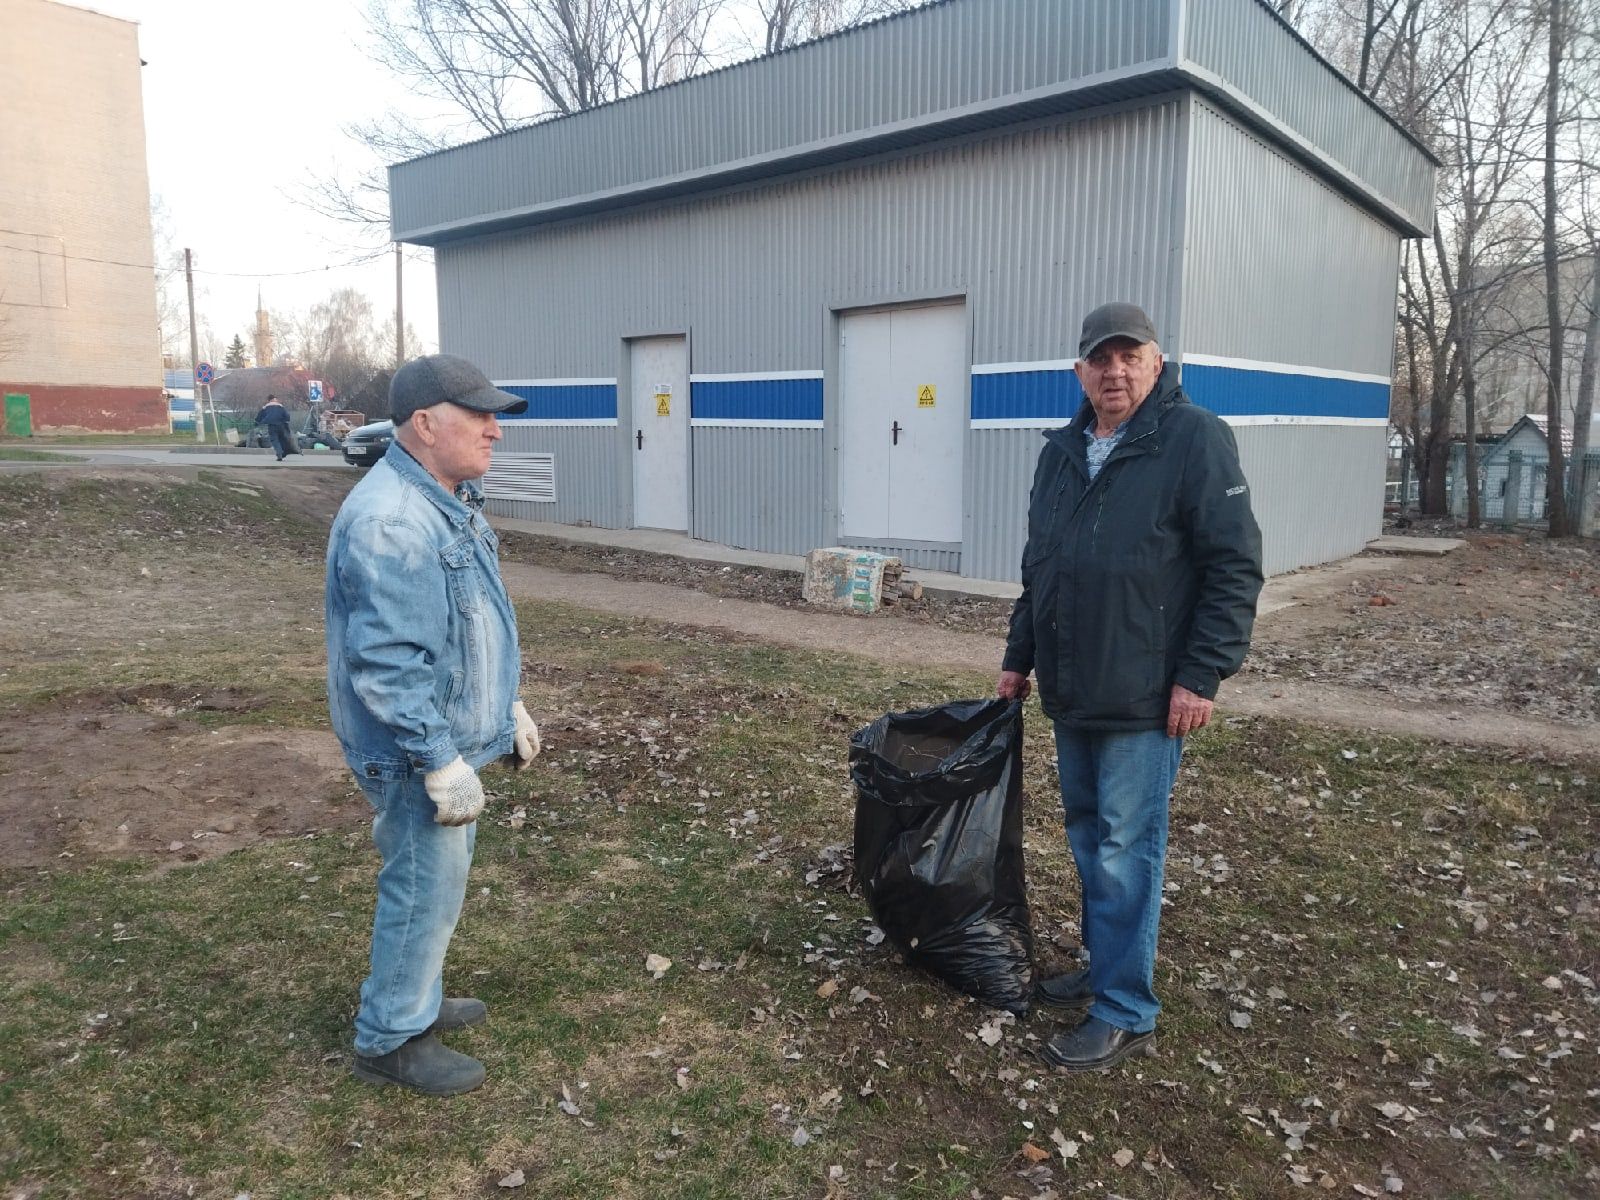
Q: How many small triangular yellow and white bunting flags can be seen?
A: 0